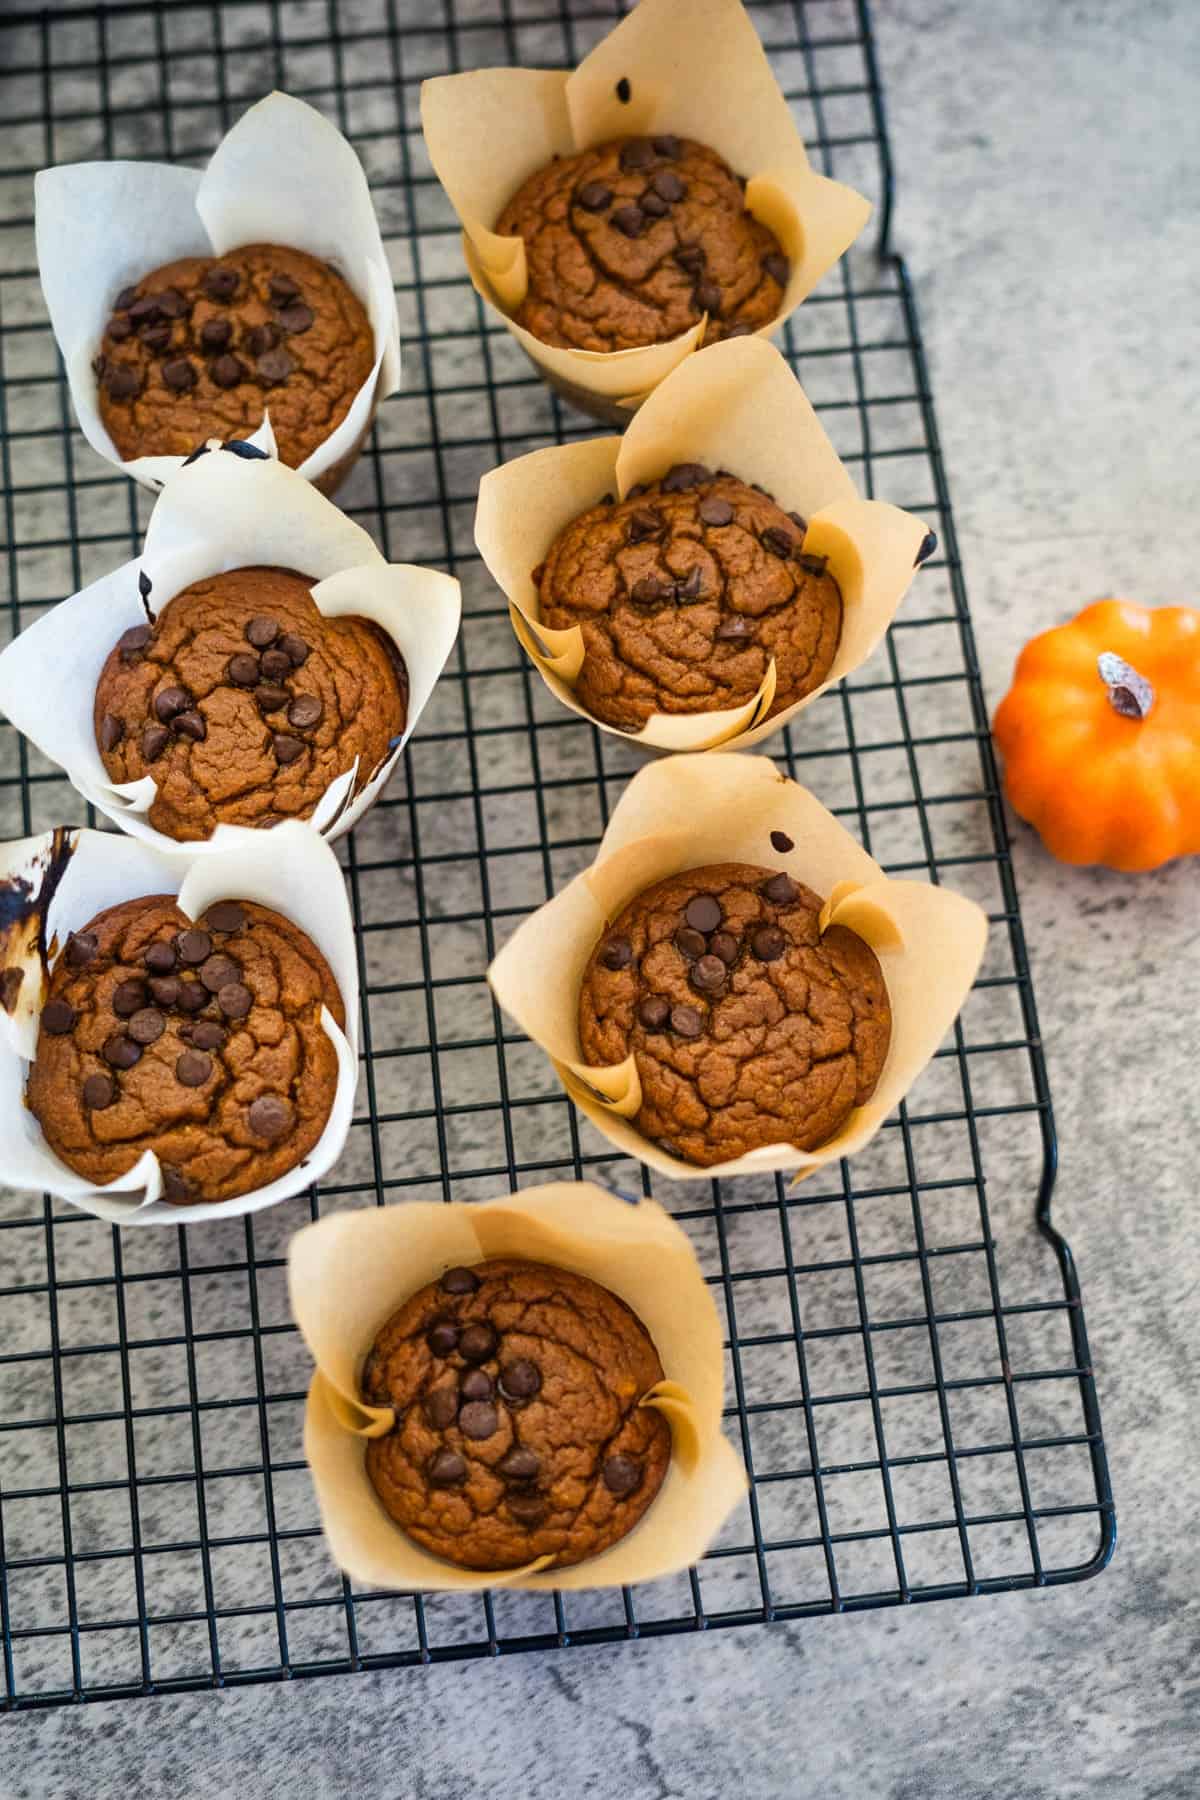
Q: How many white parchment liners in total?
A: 3